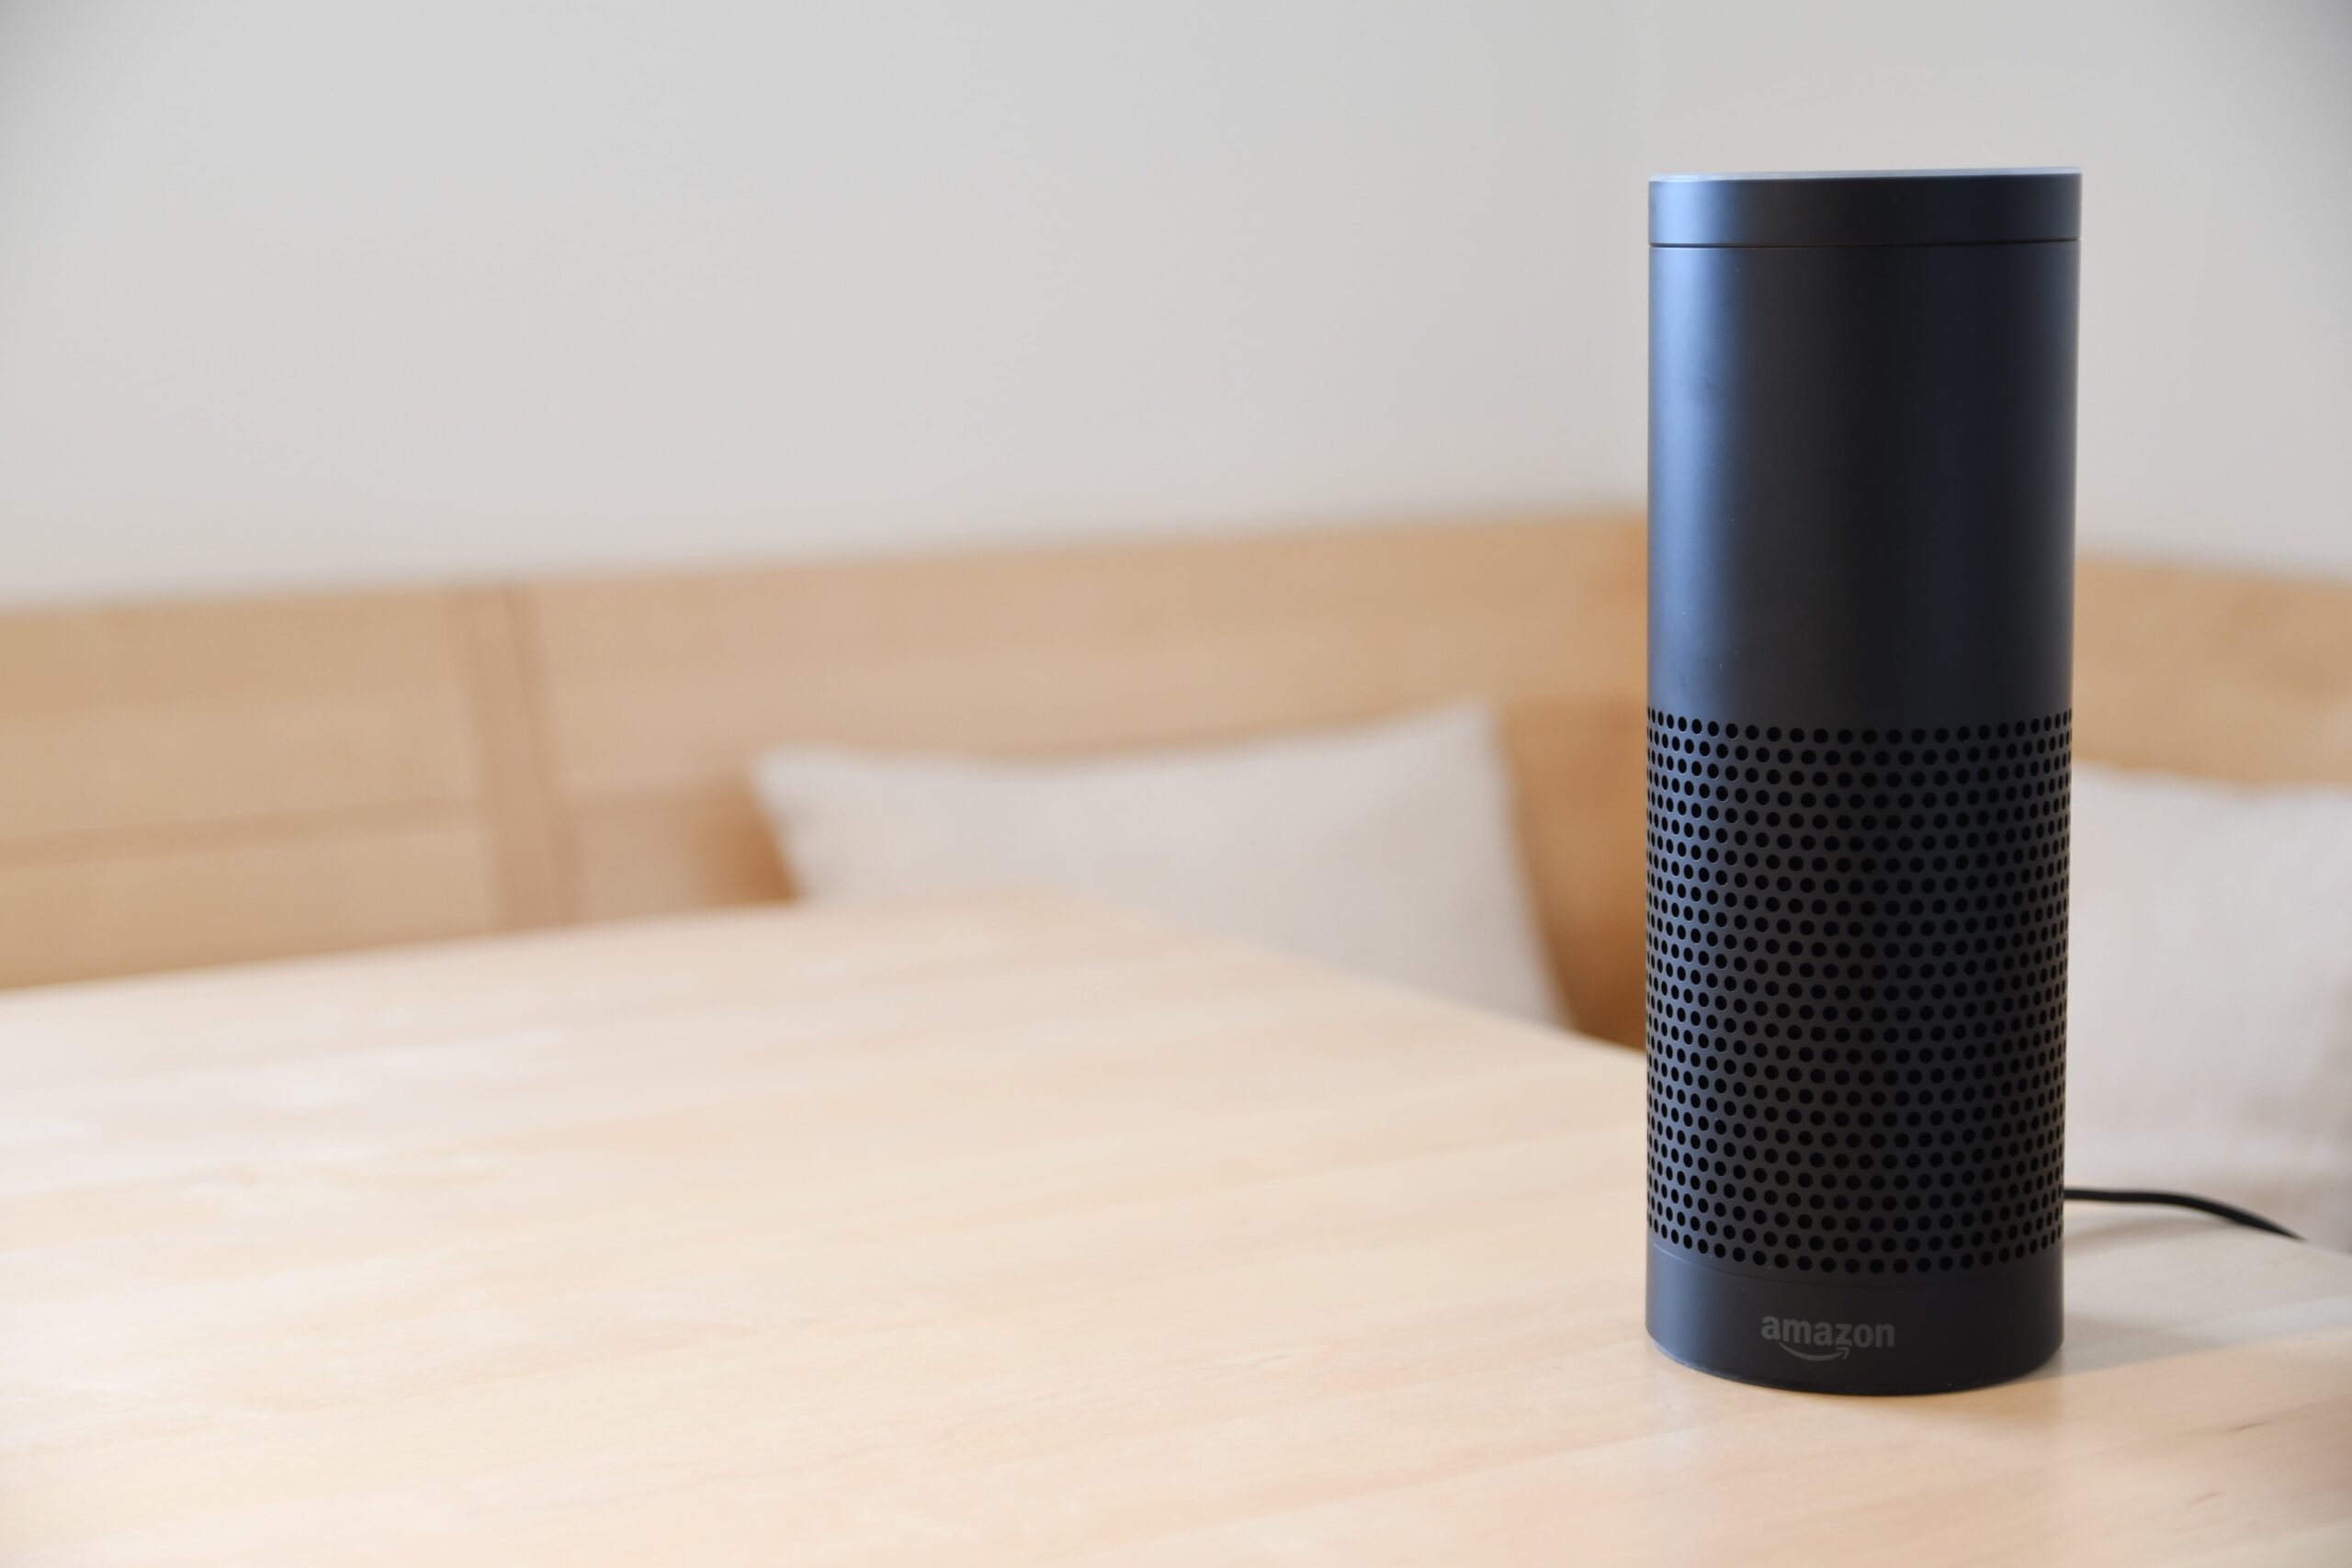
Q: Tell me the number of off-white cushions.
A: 2